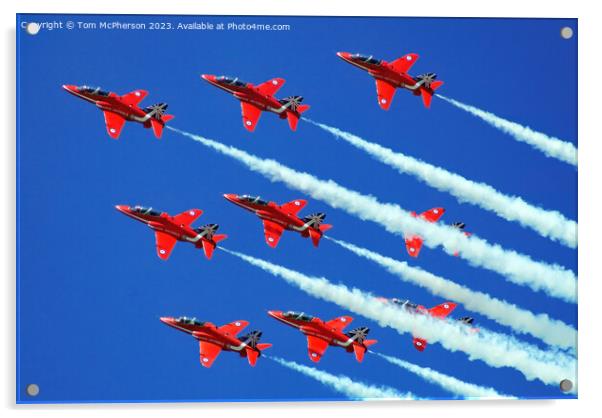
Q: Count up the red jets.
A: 9